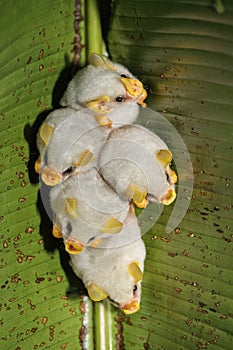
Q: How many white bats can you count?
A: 5